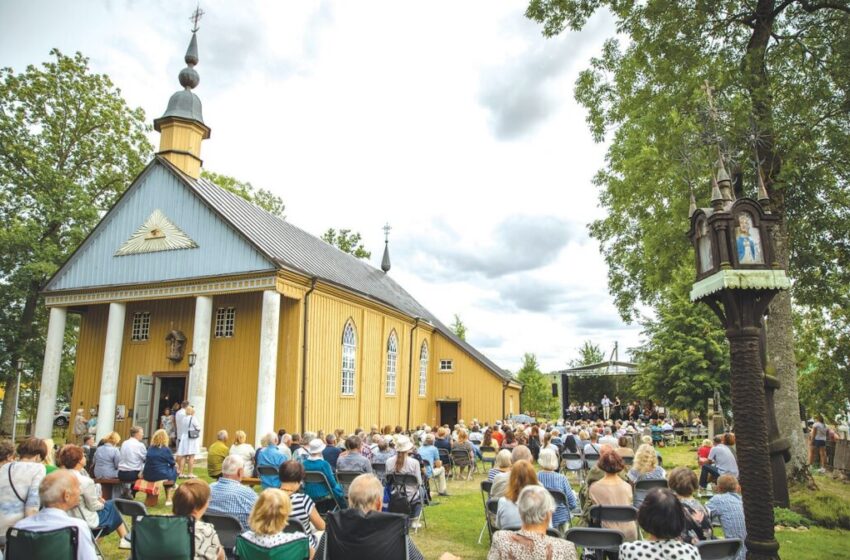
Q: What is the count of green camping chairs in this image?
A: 3